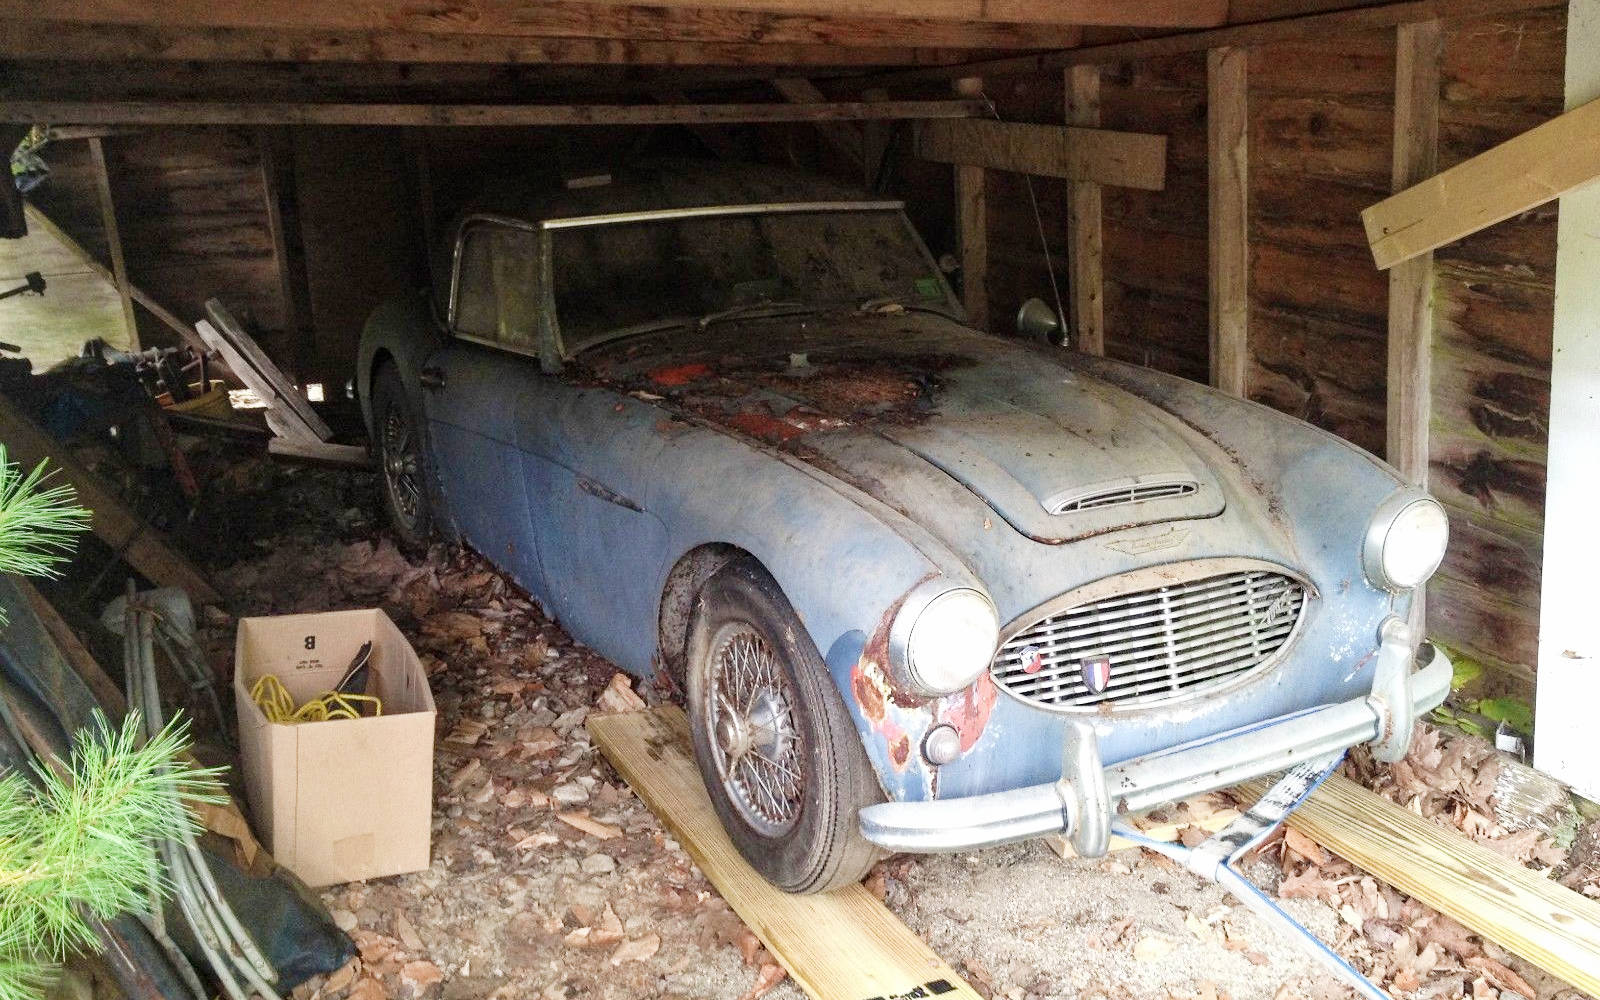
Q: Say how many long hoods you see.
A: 1